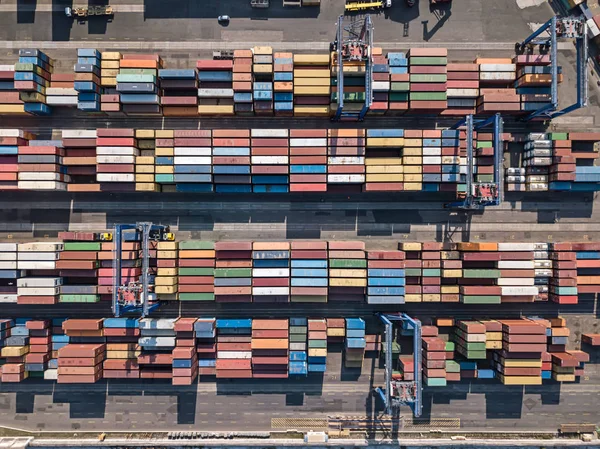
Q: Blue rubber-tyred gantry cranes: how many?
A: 5